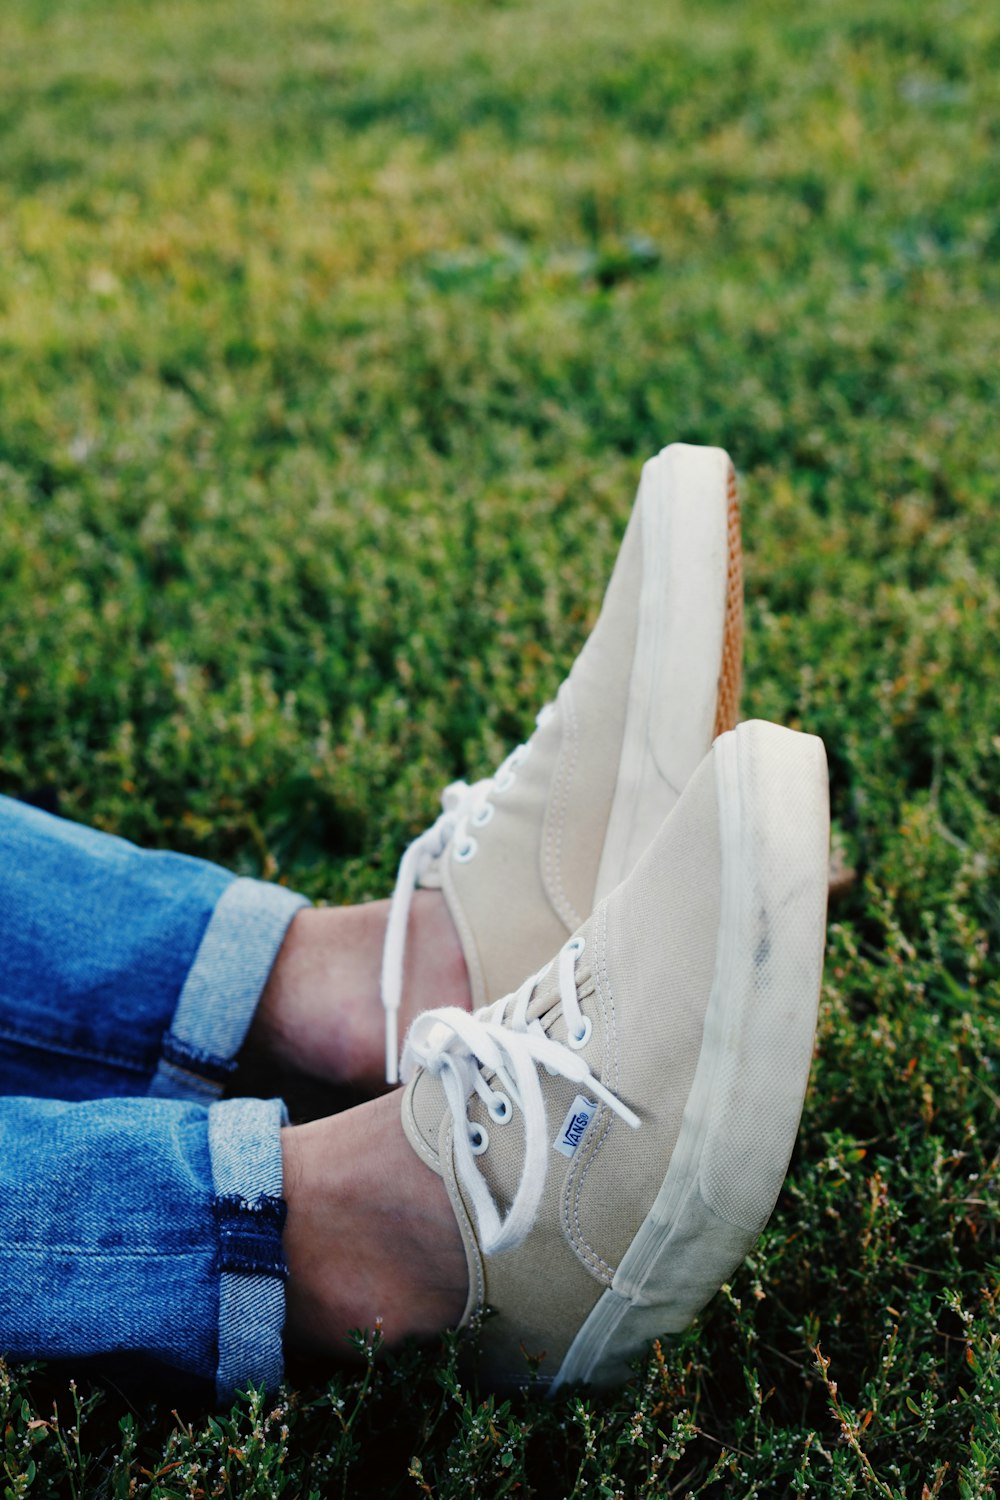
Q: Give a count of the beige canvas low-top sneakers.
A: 2